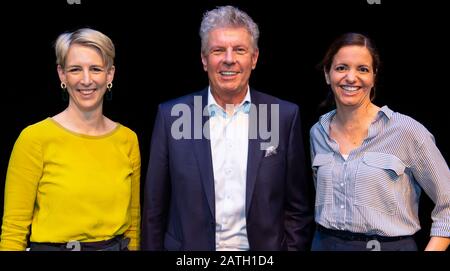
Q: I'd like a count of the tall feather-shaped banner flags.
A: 0